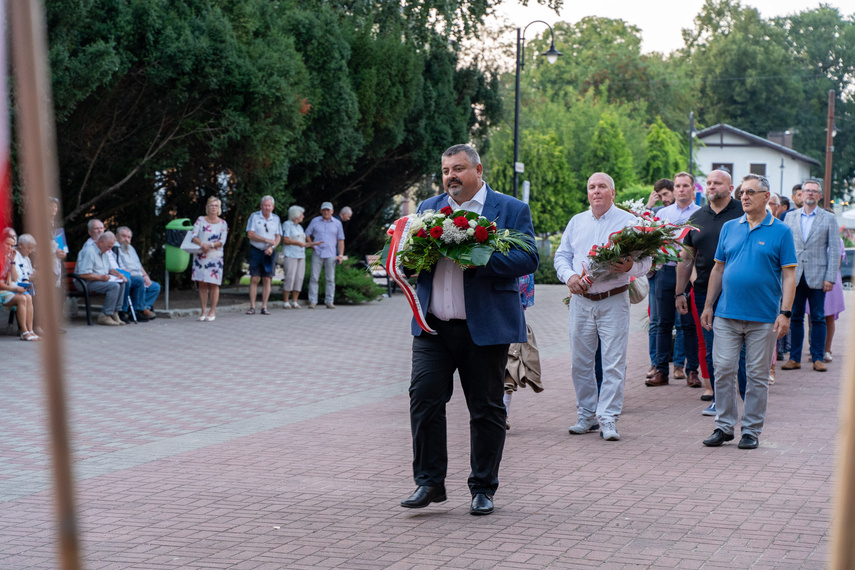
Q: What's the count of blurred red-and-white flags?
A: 1